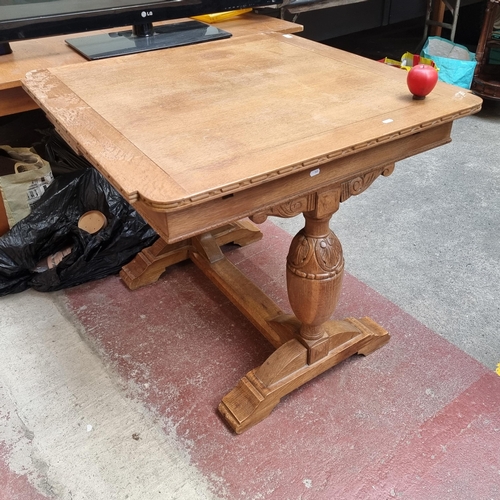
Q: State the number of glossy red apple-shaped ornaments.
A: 1